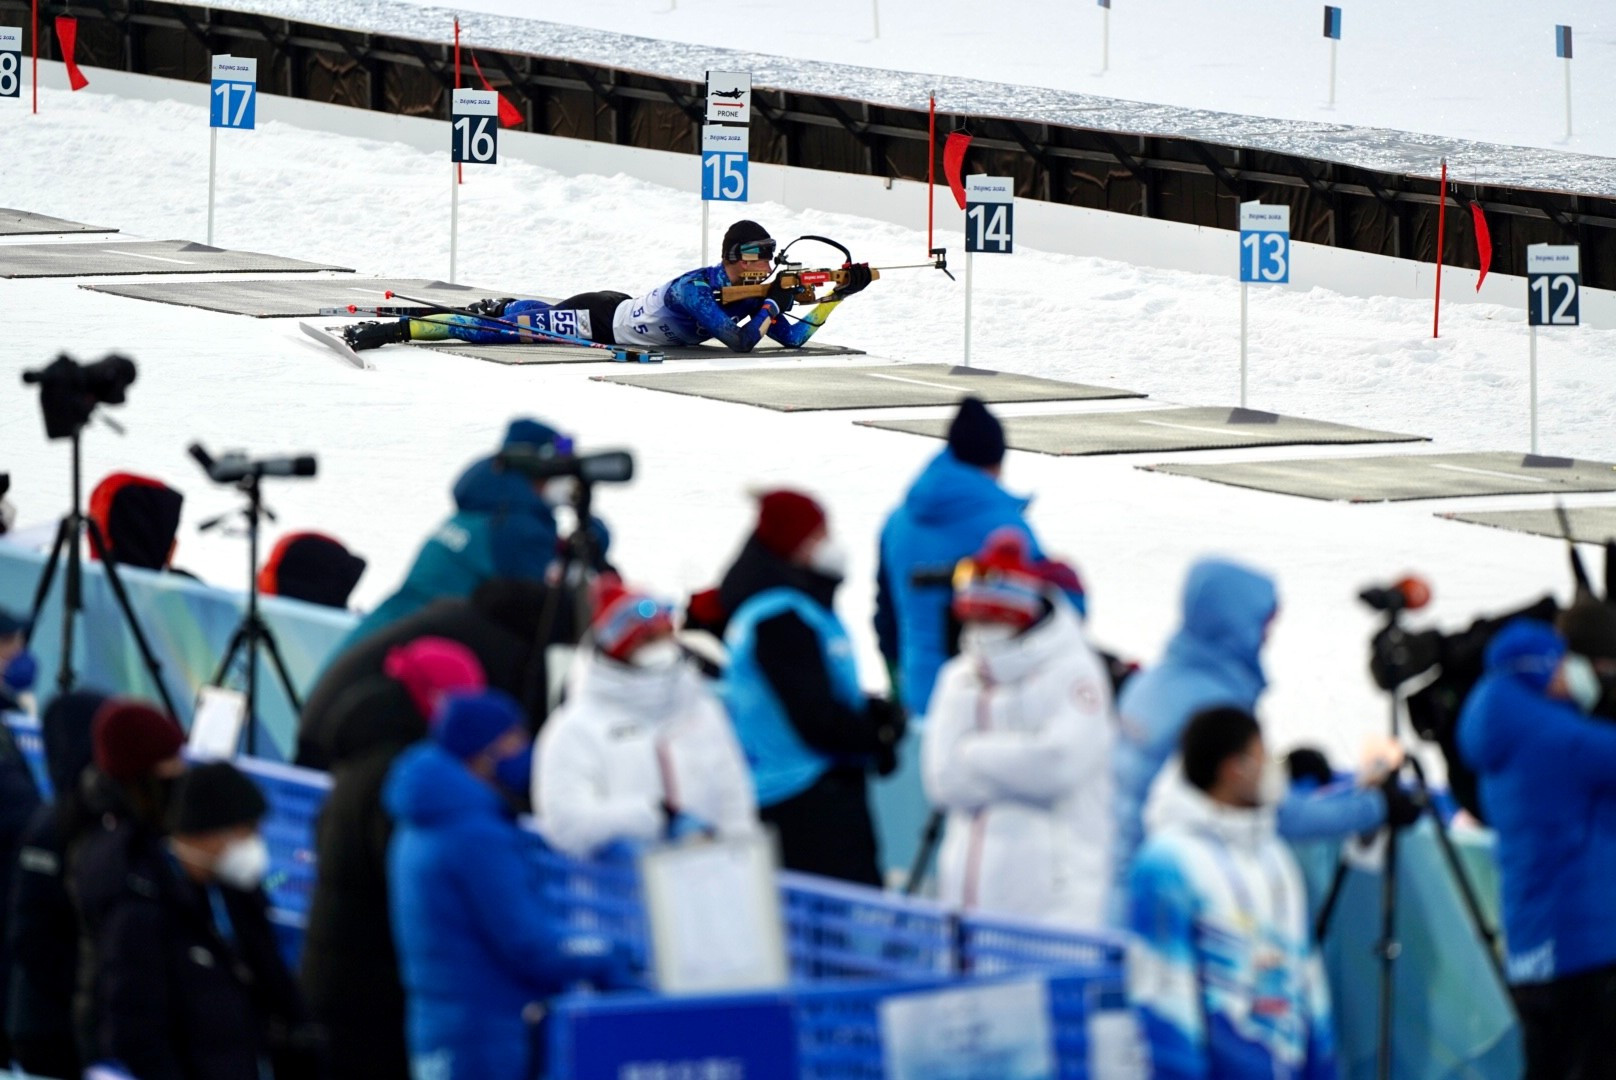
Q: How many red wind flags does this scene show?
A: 4